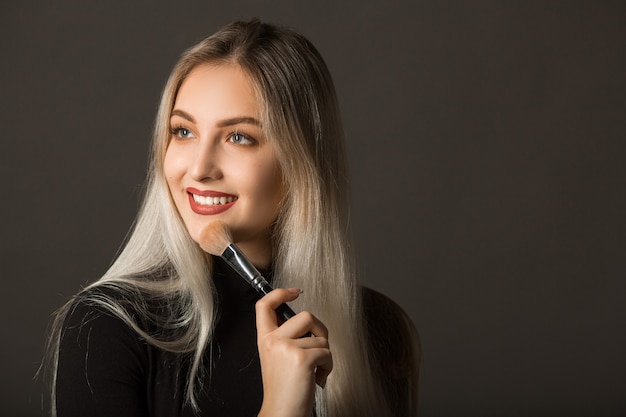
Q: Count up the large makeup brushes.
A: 1